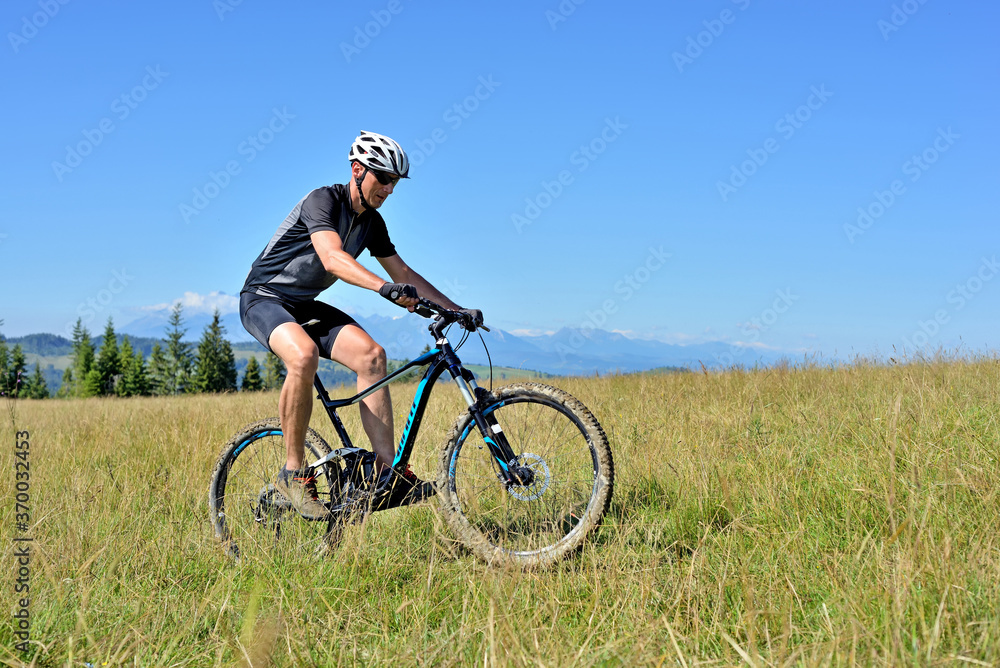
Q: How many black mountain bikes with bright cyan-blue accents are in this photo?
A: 1